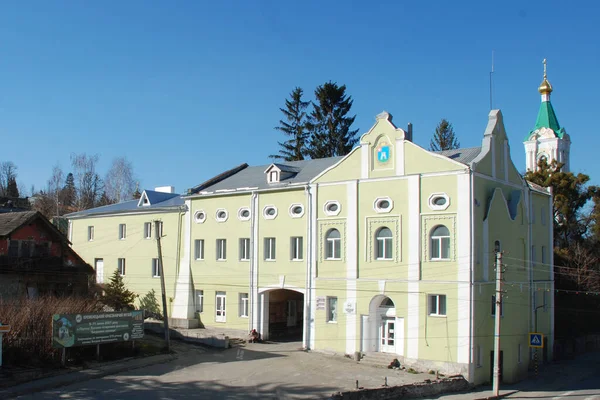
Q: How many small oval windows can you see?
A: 8